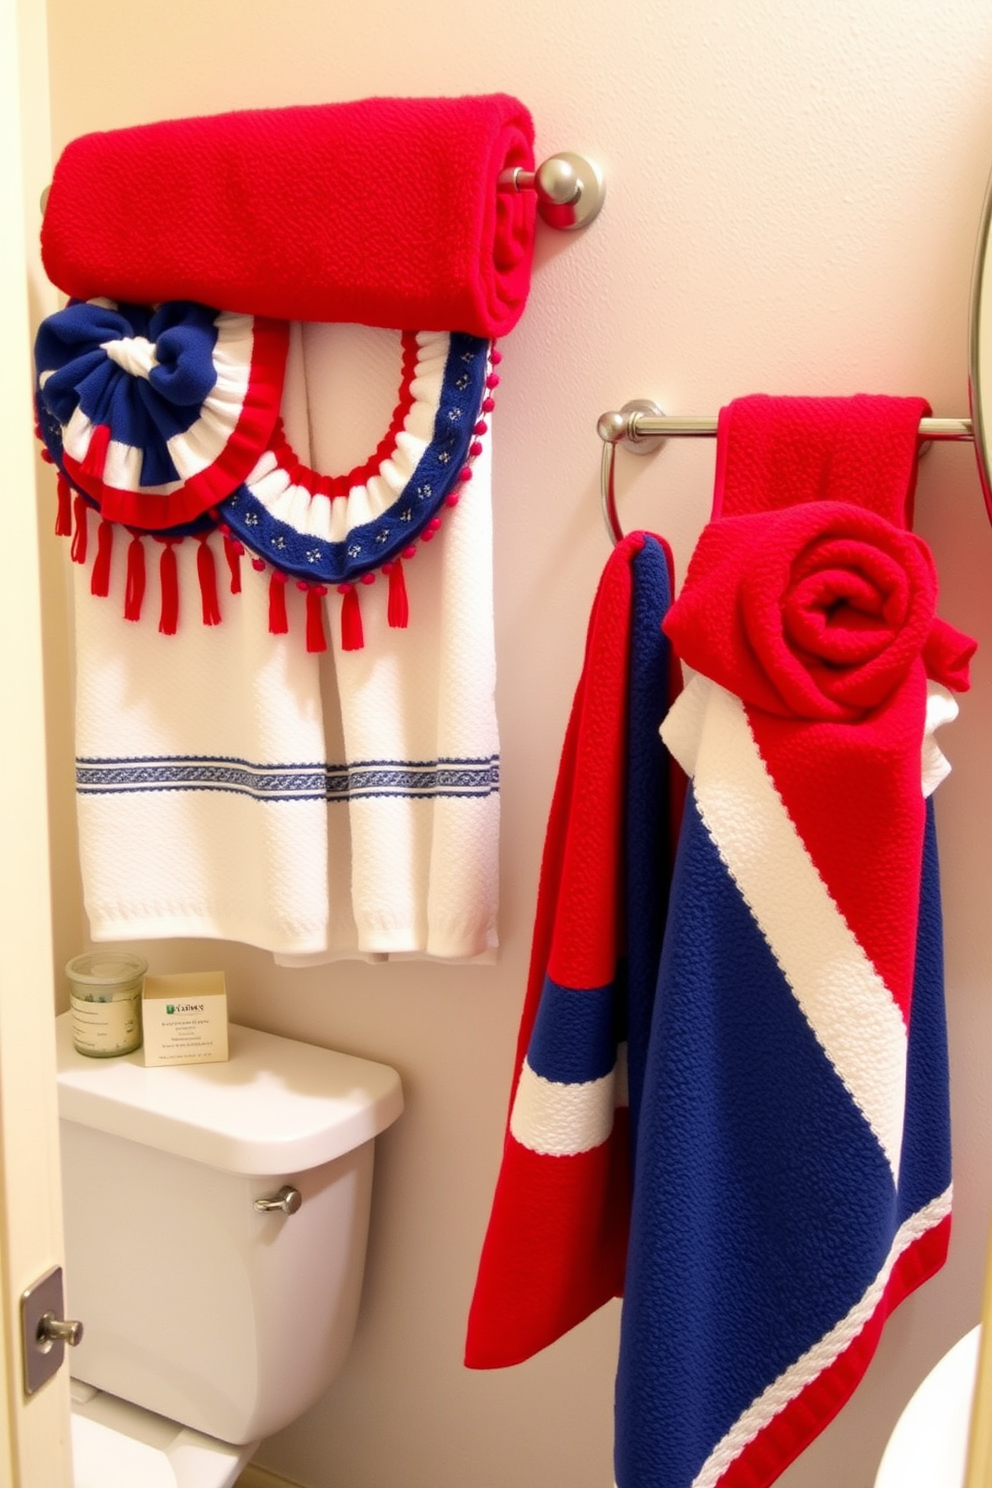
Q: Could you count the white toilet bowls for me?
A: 1